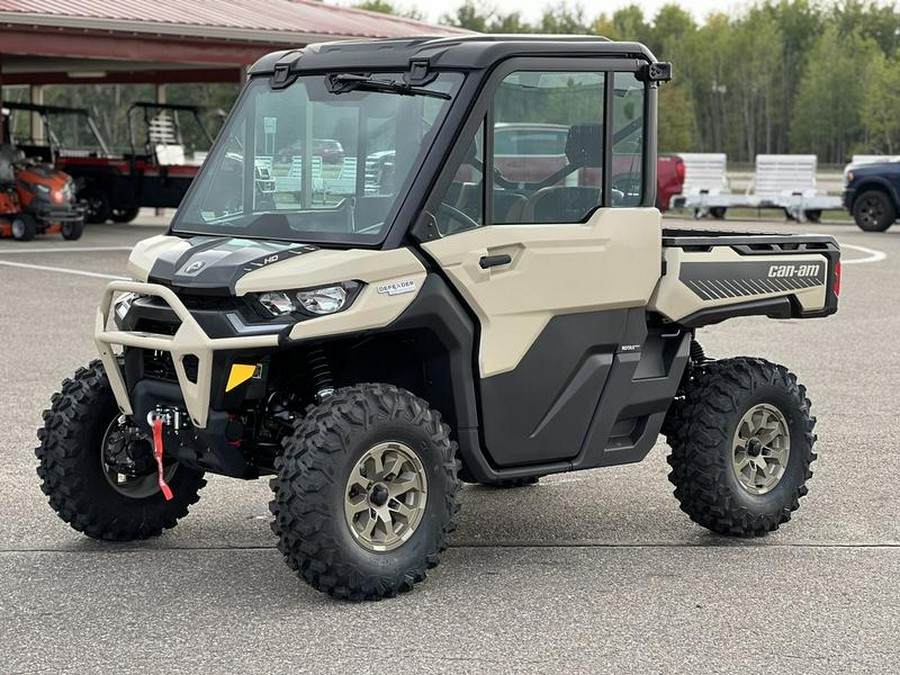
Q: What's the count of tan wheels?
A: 2